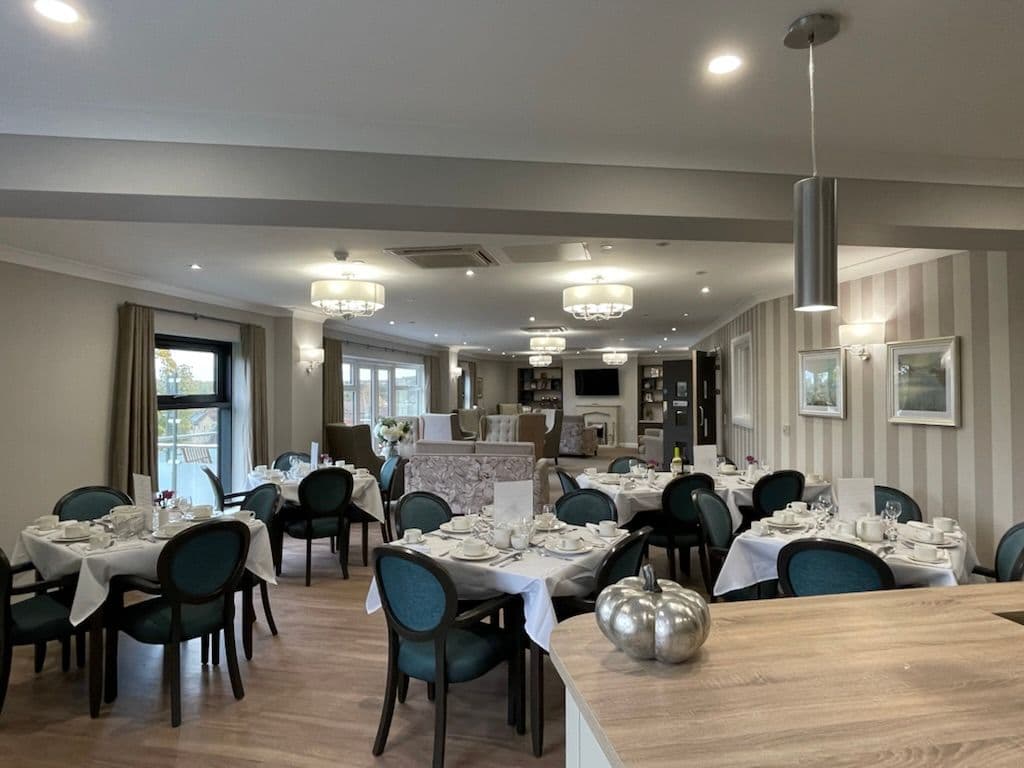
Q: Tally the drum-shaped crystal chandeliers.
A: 5